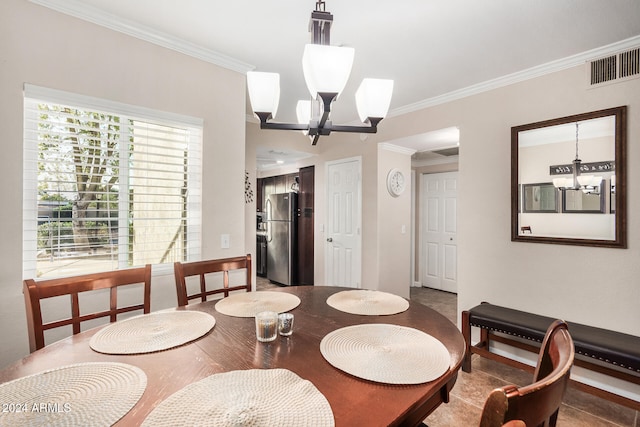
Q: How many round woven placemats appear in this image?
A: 6